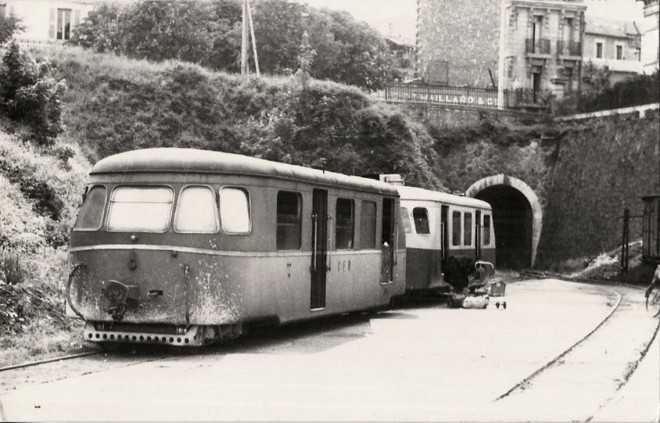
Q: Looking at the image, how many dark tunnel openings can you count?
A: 1